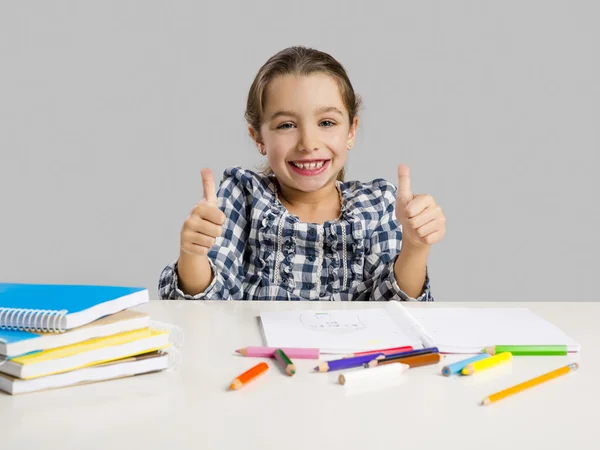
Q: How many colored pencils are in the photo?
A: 12